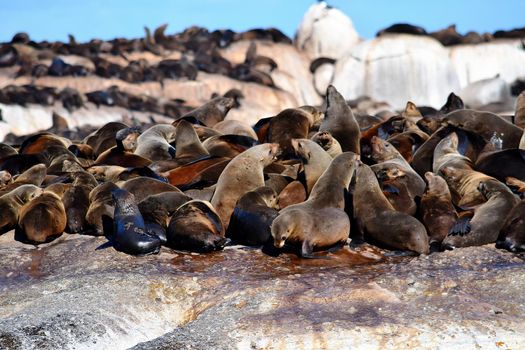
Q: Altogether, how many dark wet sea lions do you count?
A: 1